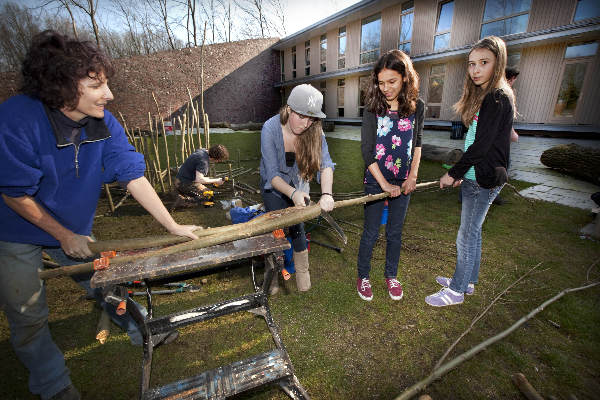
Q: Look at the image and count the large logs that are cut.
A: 2